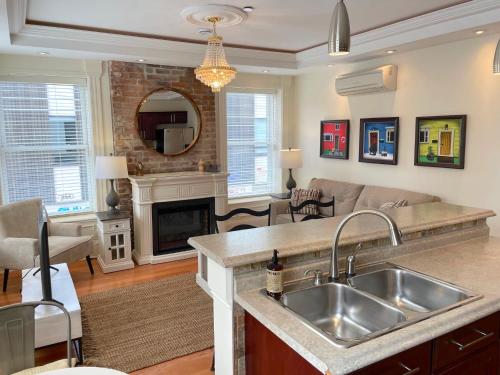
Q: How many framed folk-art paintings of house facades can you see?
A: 3